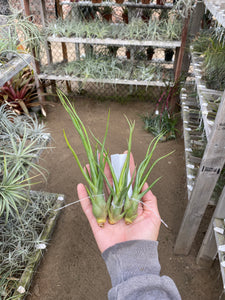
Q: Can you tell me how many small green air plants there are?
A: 3